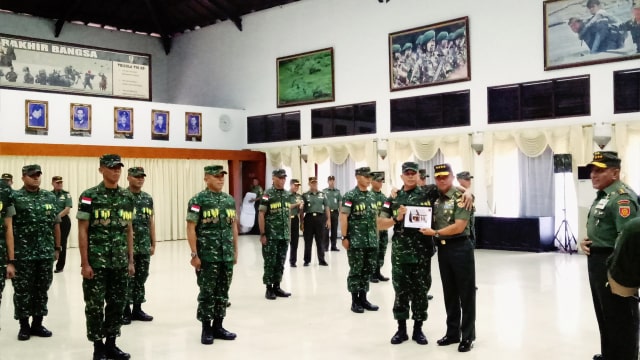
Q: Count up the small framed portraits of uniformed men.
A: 5